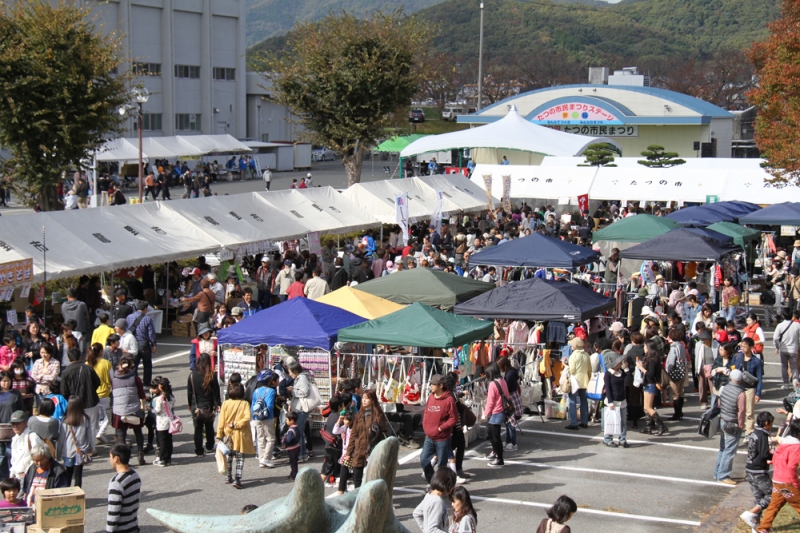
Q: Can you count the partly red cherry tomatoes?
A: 0